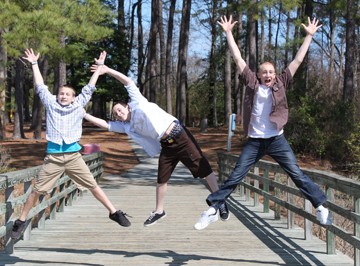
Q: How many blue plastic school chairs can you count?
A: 0